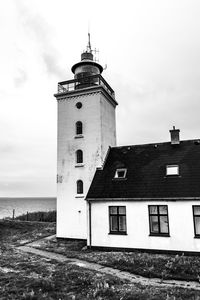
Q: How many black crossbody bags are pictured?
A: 0